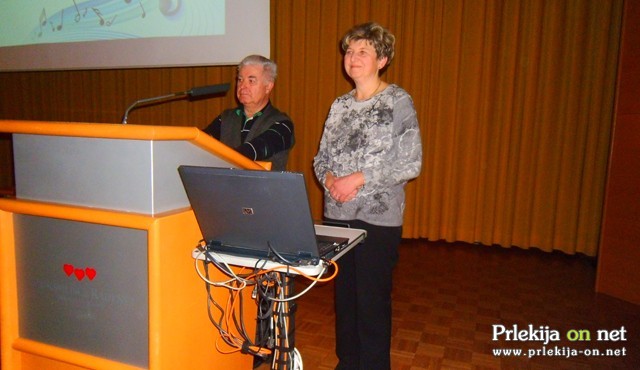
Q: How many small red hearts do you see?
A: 3